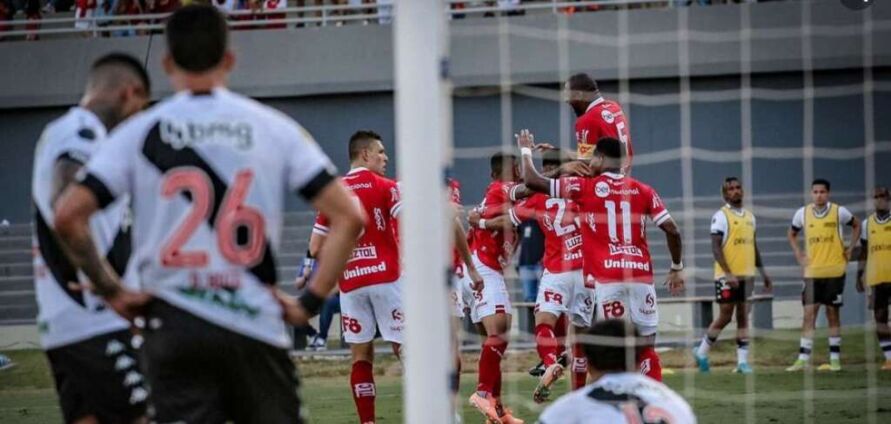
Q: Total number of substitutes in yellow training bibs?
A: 3